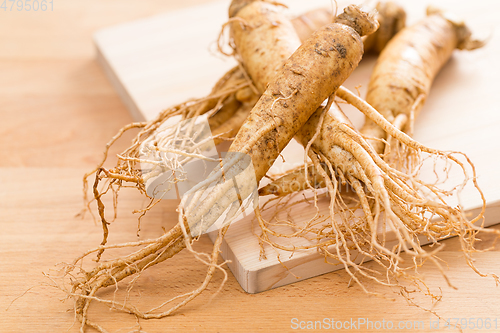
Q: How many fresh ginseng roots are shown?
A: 4